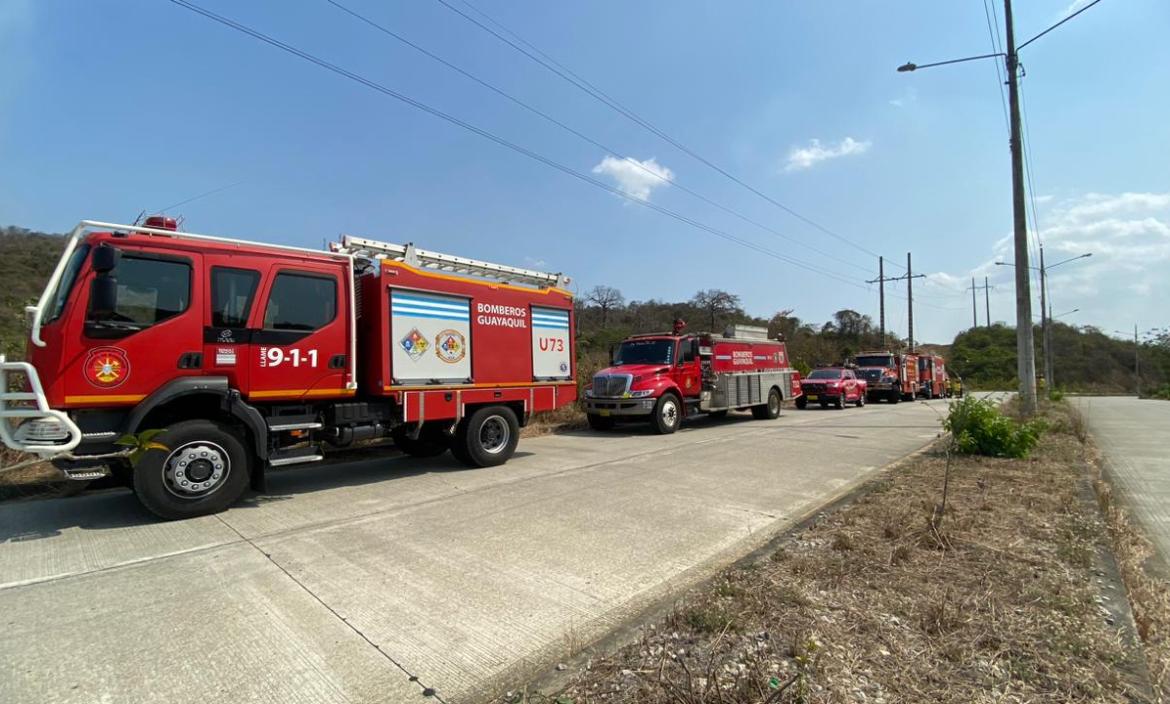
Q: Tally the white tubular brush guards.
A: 1